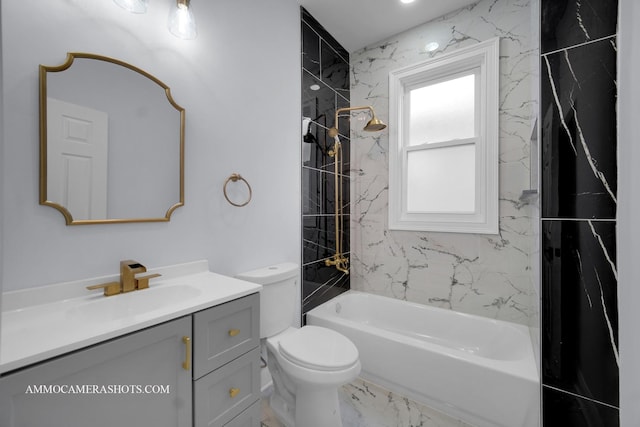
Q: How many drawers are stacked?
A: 3